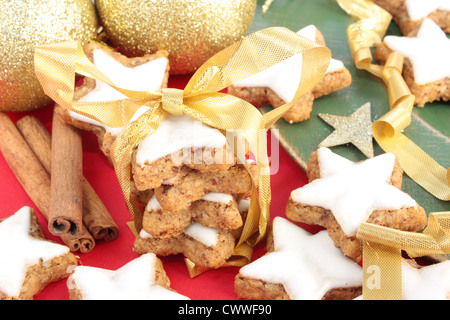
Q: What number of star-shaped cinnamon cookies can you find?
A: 13